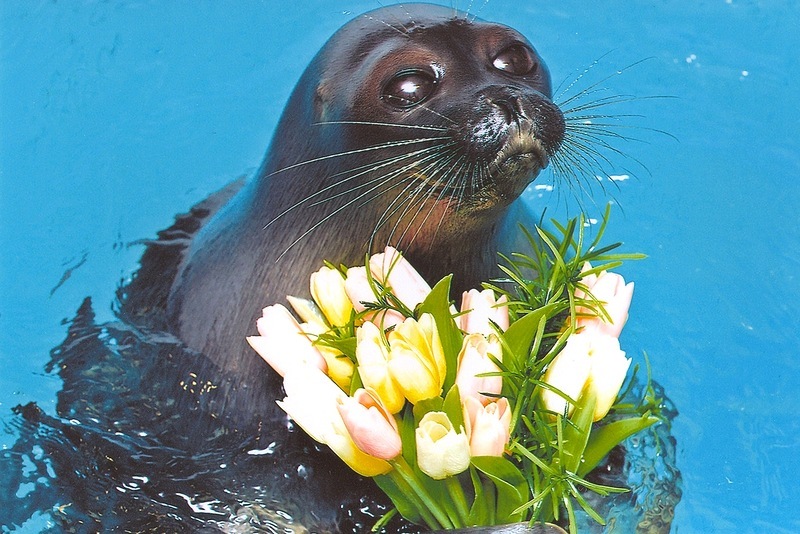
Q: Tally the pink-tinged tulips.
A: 8